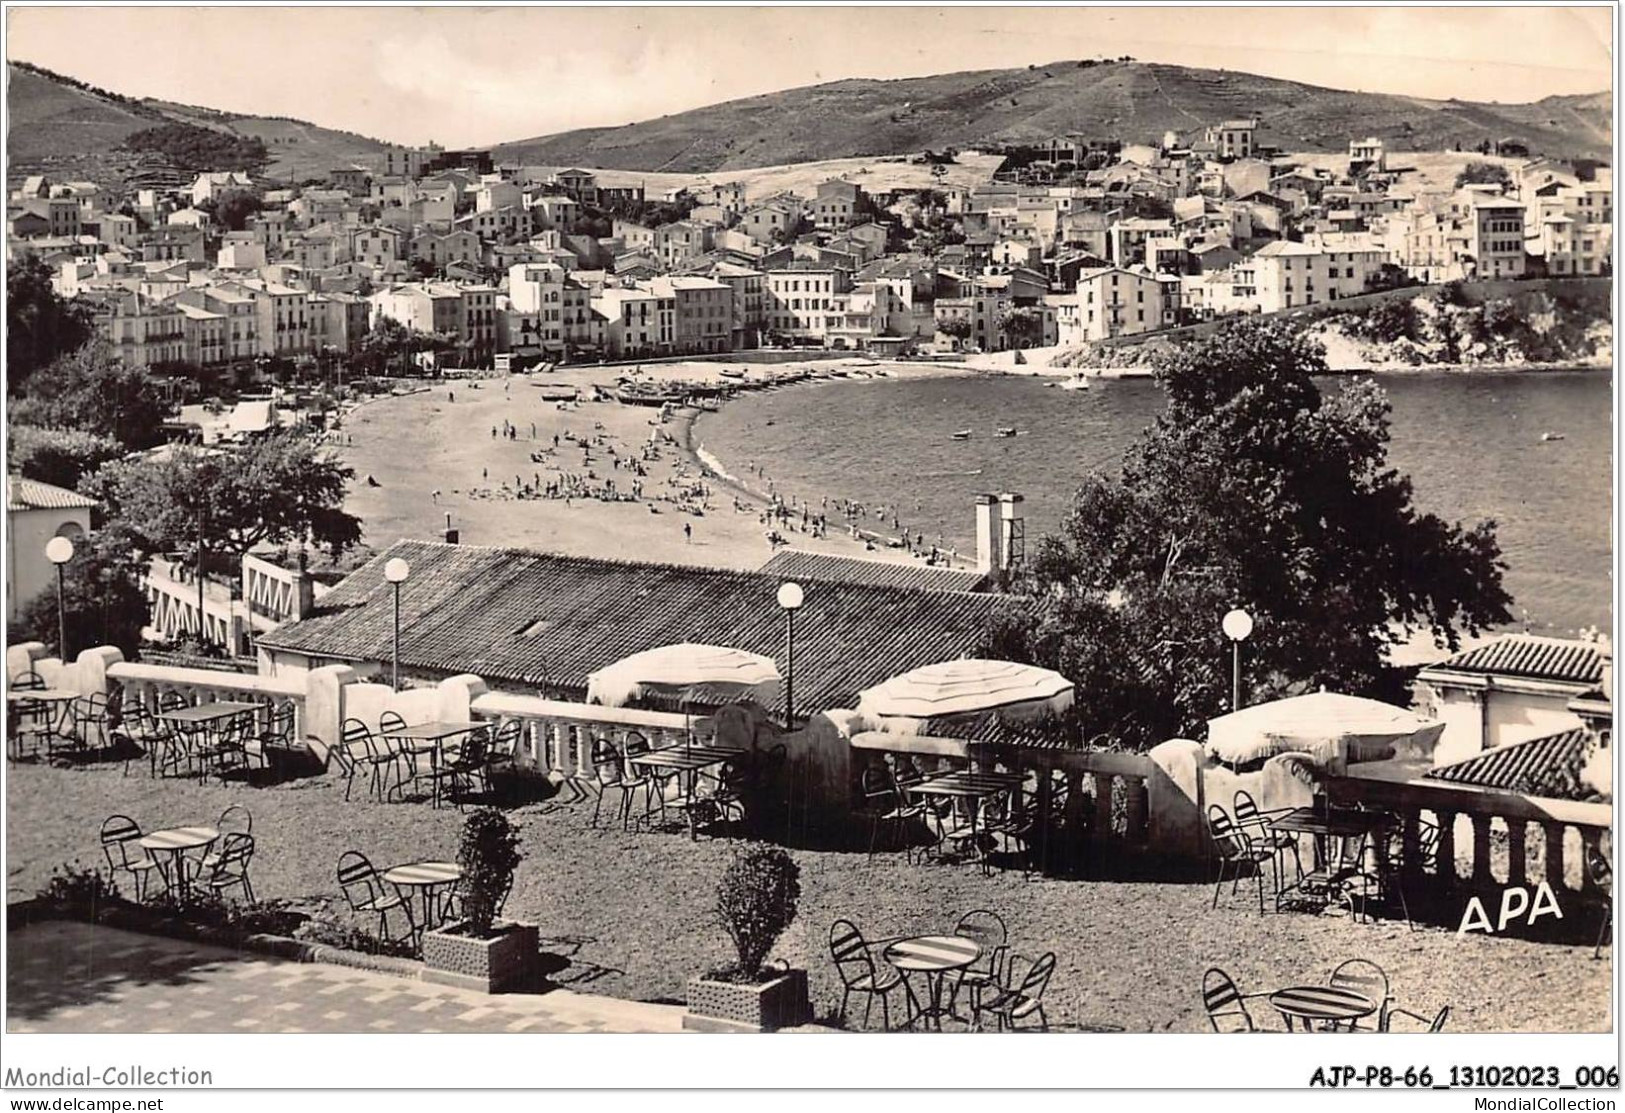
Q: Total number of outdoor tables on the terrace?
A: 10